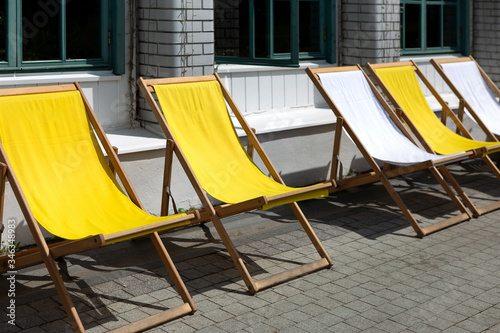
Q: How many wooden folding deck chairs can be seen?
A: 5